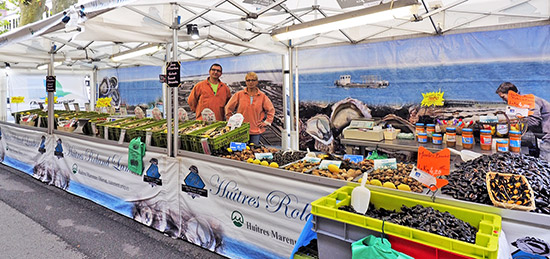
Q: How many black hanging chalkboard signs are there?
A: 2